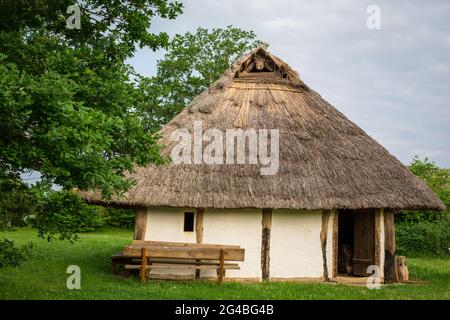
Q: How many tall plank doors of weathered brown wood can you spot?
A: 1